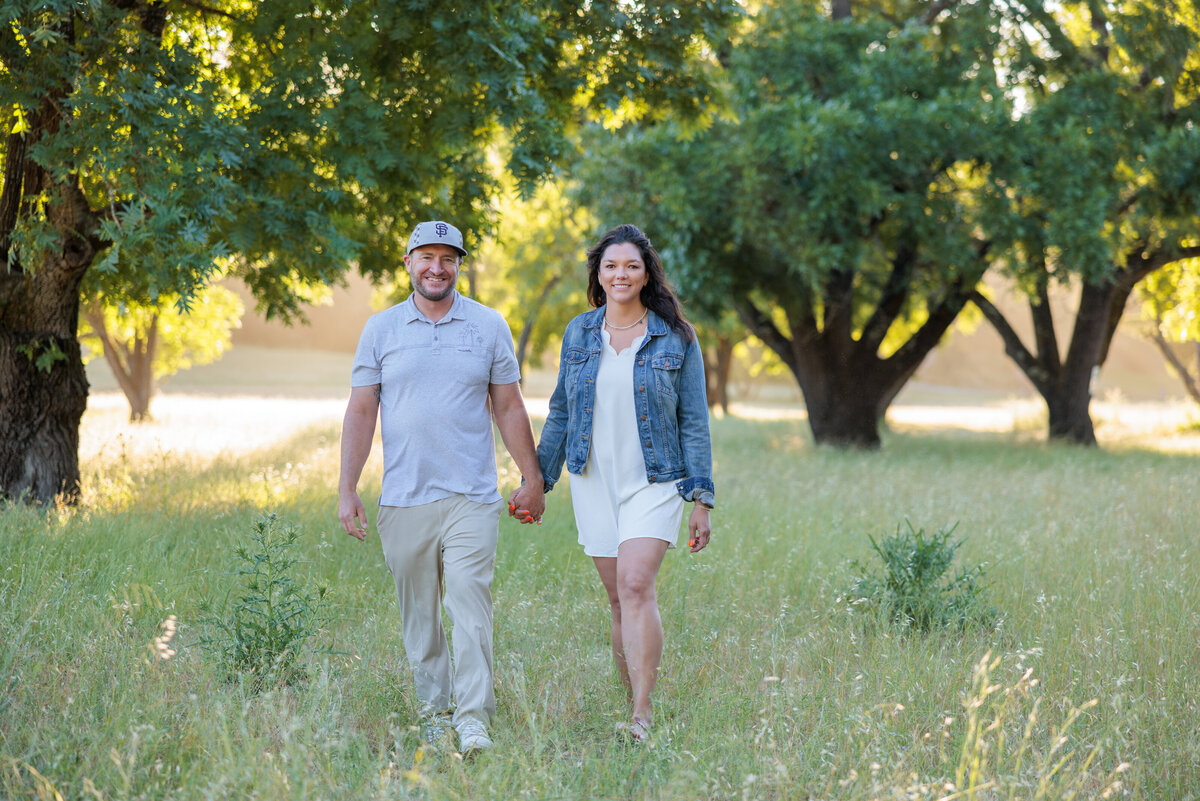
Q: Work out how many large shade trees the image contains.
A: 3